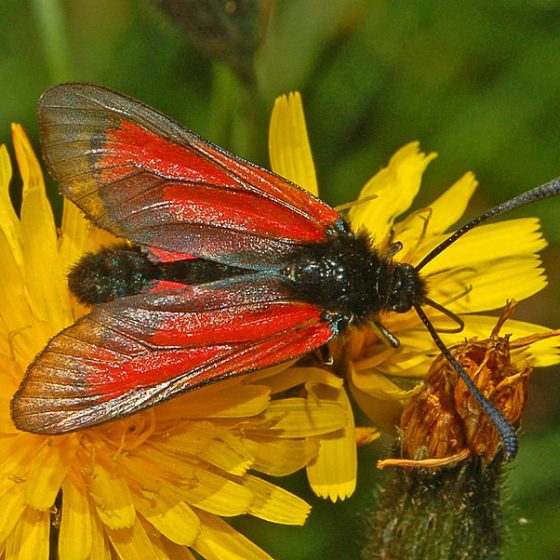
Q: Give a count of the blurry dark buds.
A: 1